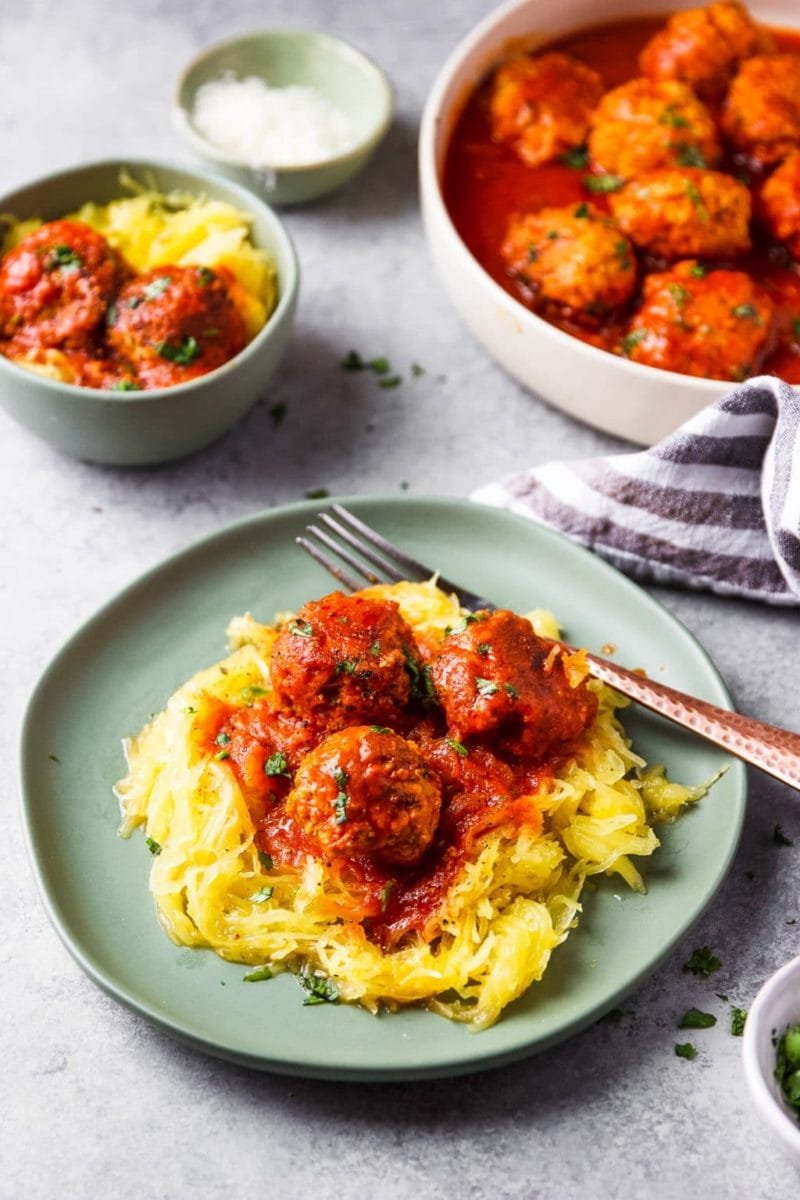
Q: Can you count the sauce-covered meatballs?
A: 13